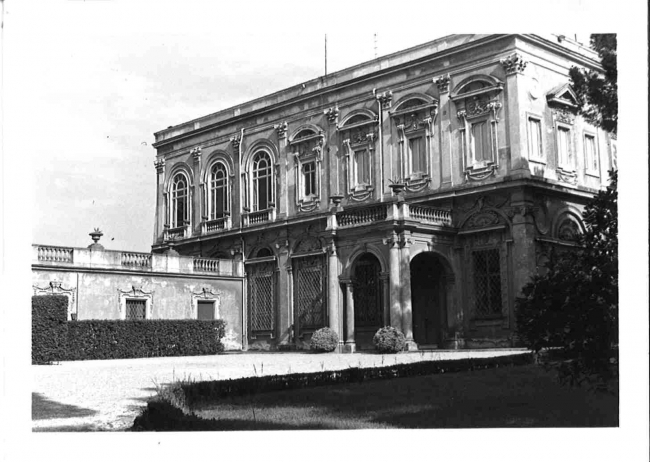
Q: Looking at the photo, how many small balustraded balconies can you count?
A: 3